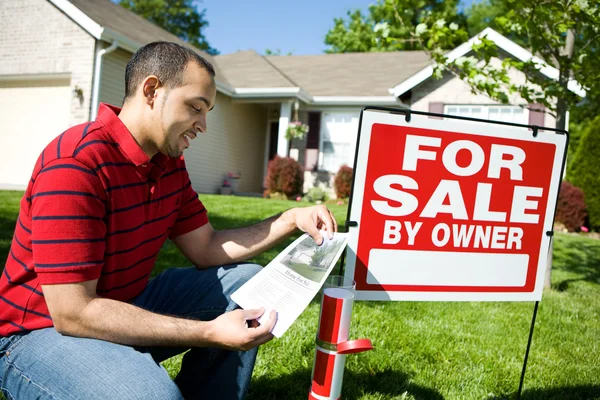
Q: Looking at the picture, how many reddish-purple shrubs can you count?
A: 3